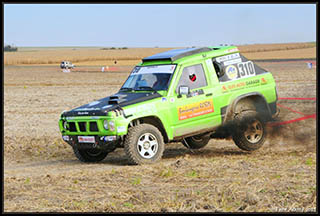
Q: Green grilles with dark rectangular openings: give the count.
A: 1